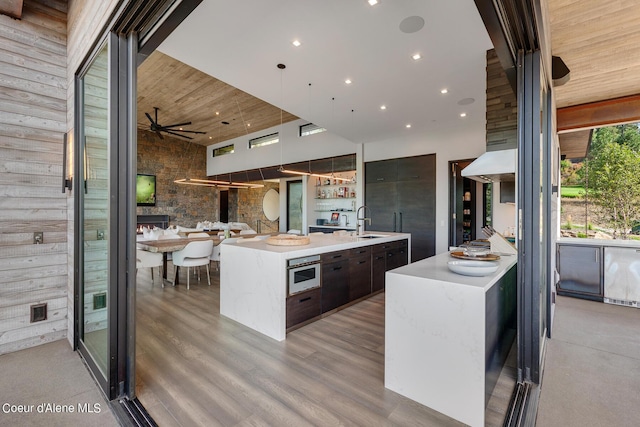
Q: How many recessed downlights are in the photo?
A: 12